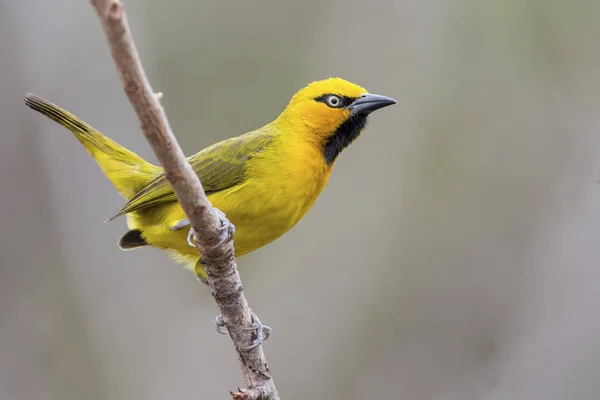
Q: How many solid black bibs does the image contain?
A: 1